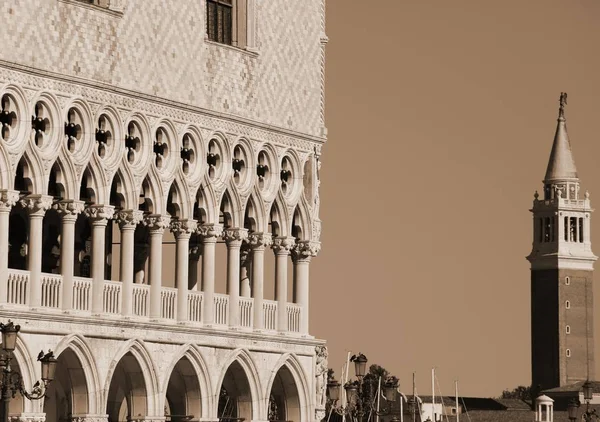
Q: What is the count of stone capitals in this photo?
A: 12